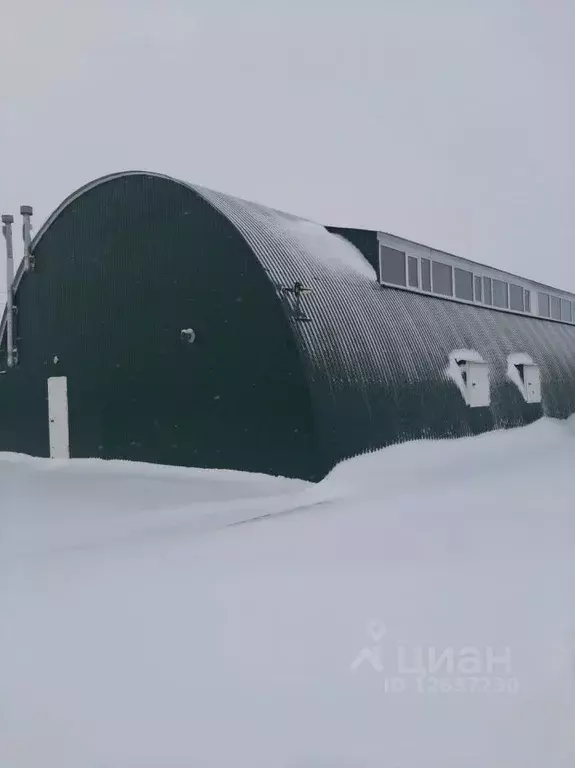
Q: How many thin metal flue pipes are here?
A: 2